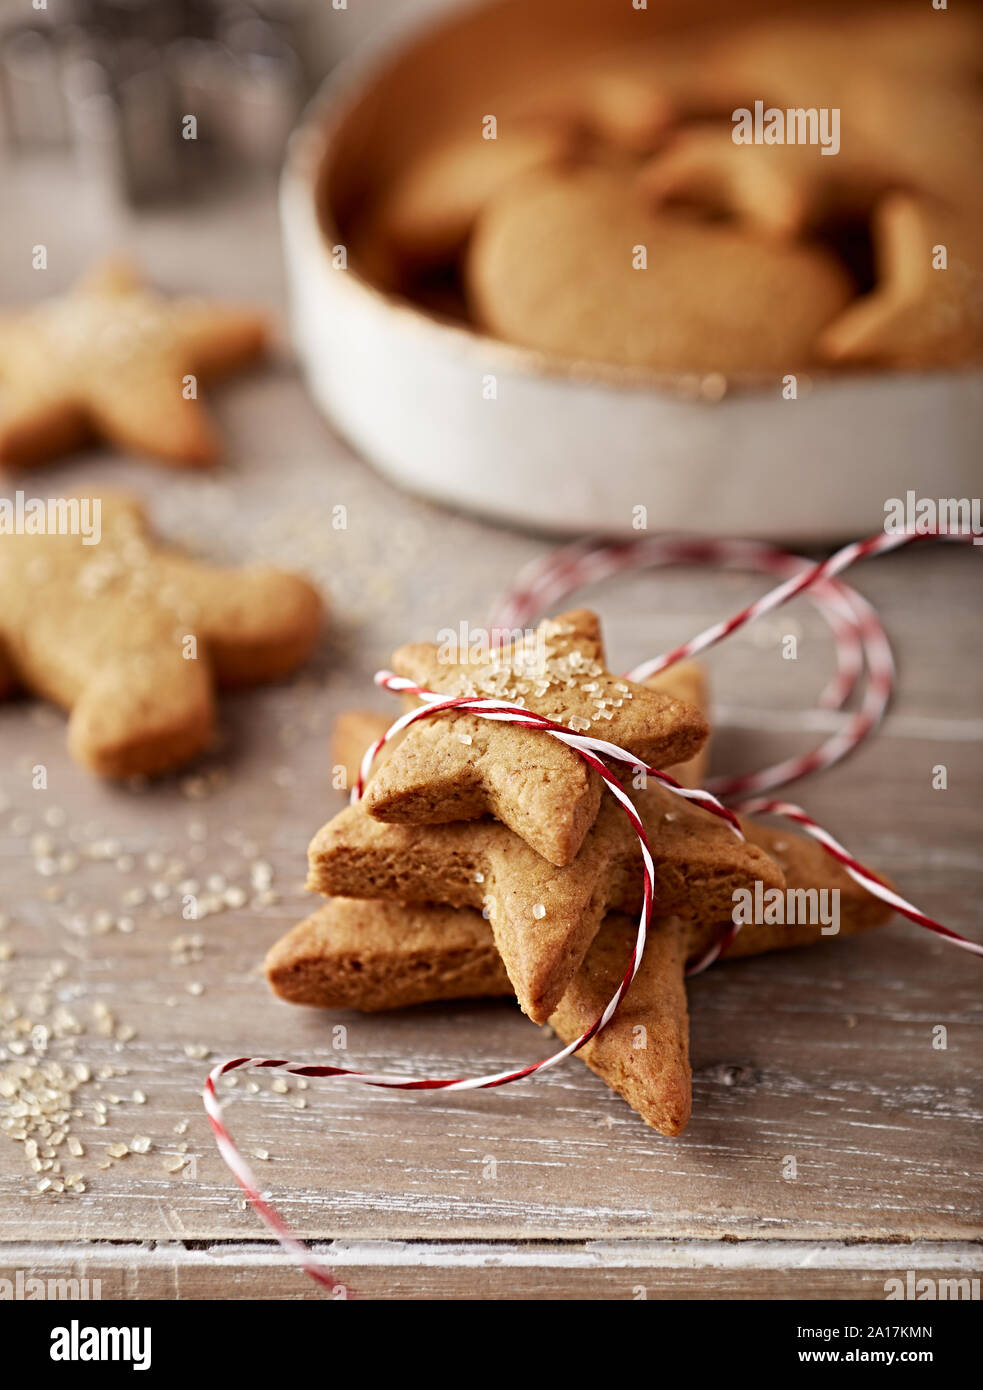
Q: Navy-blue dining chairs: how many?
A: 0